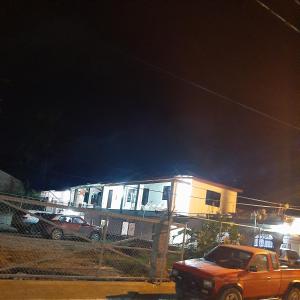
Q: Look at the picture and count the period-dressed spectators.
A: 0